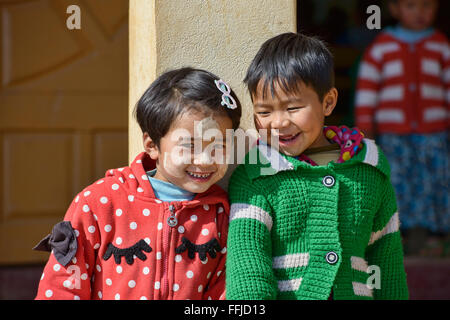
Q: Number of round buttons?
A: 2